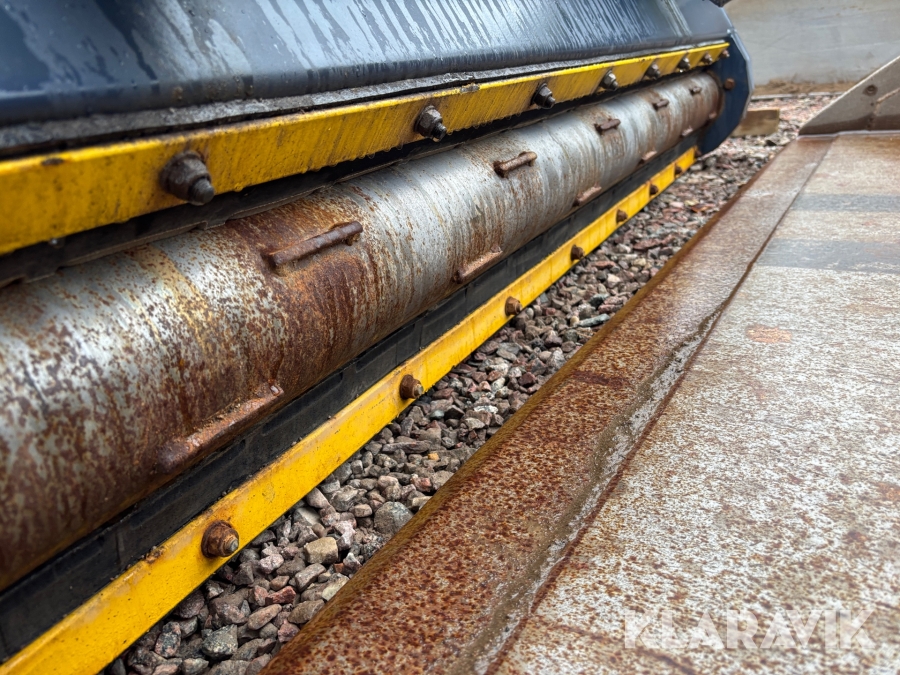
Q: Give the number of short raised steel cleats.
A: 11